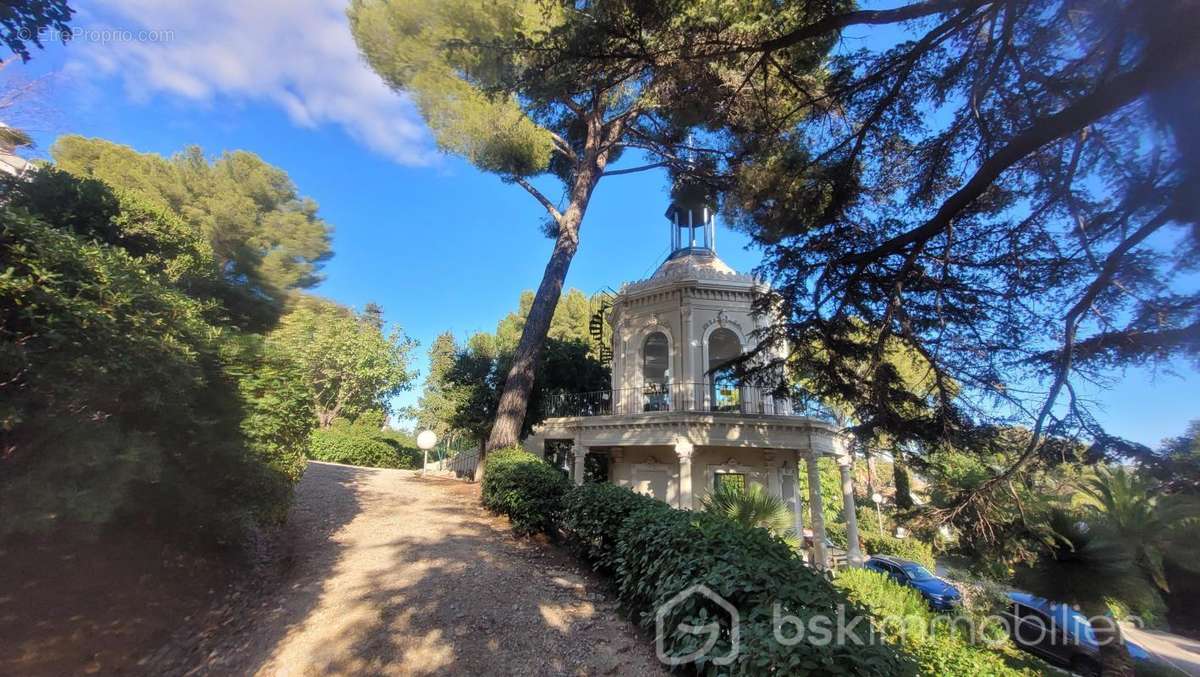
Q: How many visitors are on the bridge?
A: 0